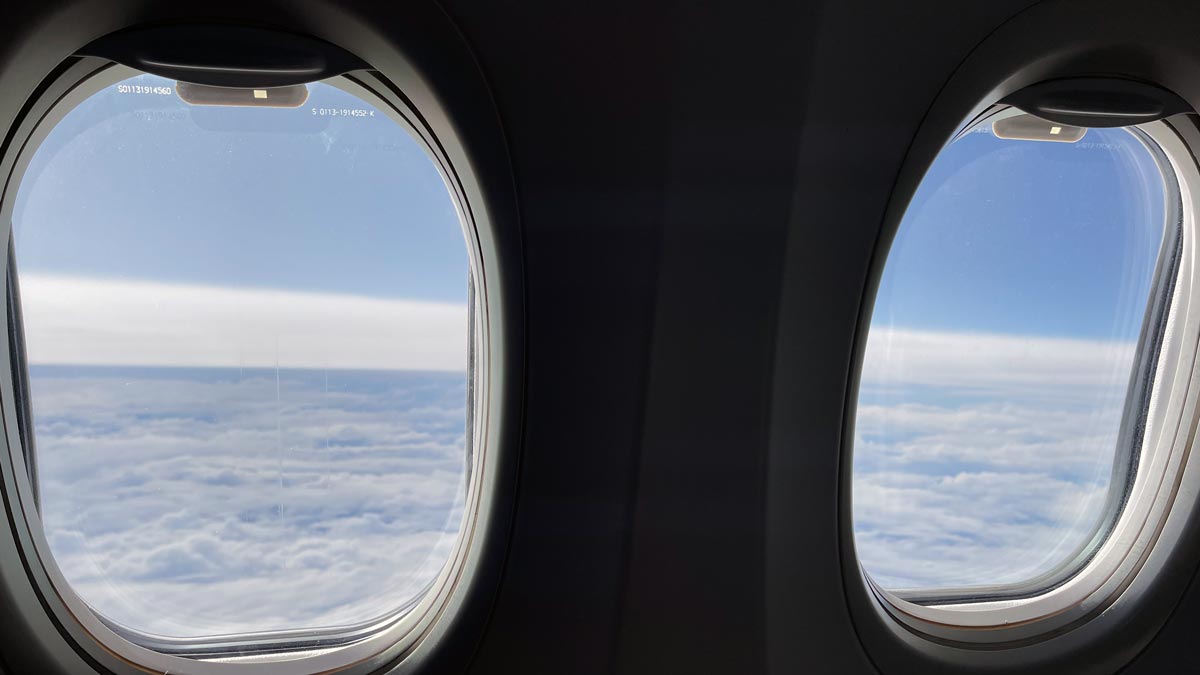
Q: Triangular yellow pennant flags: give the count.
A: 0